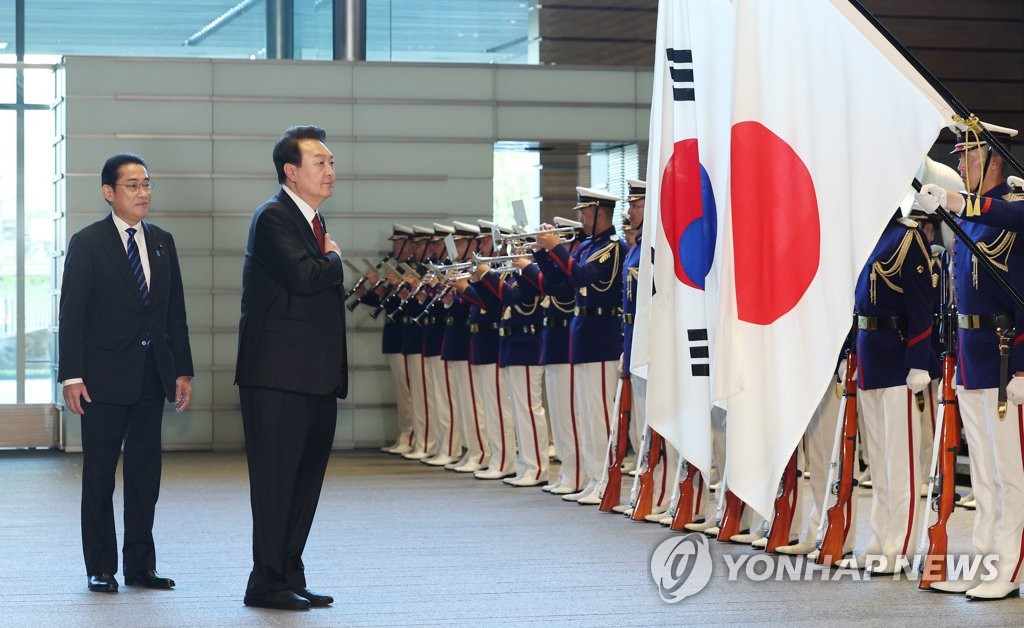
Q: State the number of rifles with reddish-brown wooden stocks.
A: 7